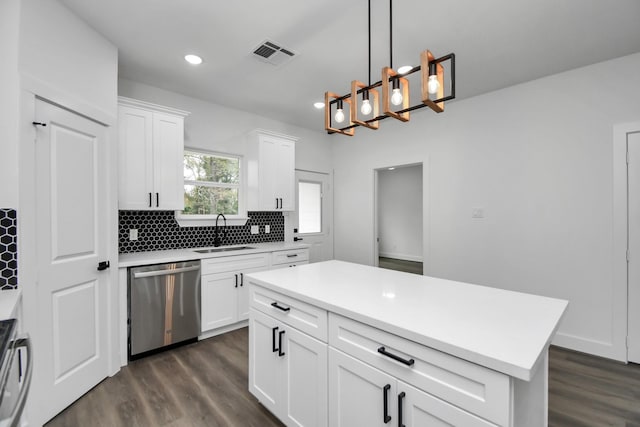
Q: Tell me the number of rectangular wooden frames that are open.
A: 4